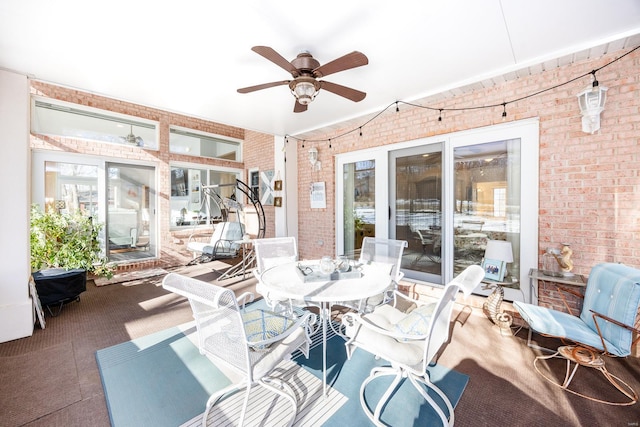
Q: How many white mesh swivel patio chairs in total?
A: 4